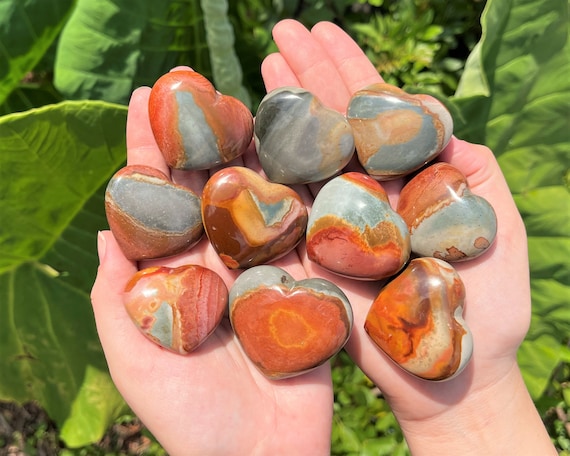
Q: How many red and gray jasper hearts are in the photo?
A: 10